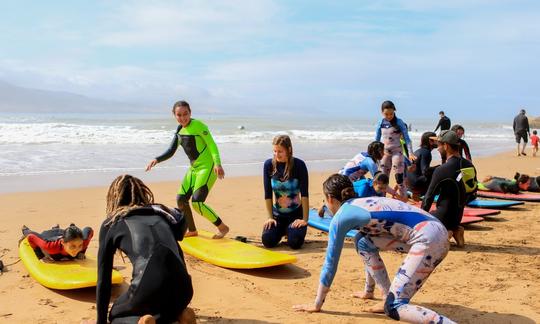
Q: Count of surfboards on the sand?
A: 7